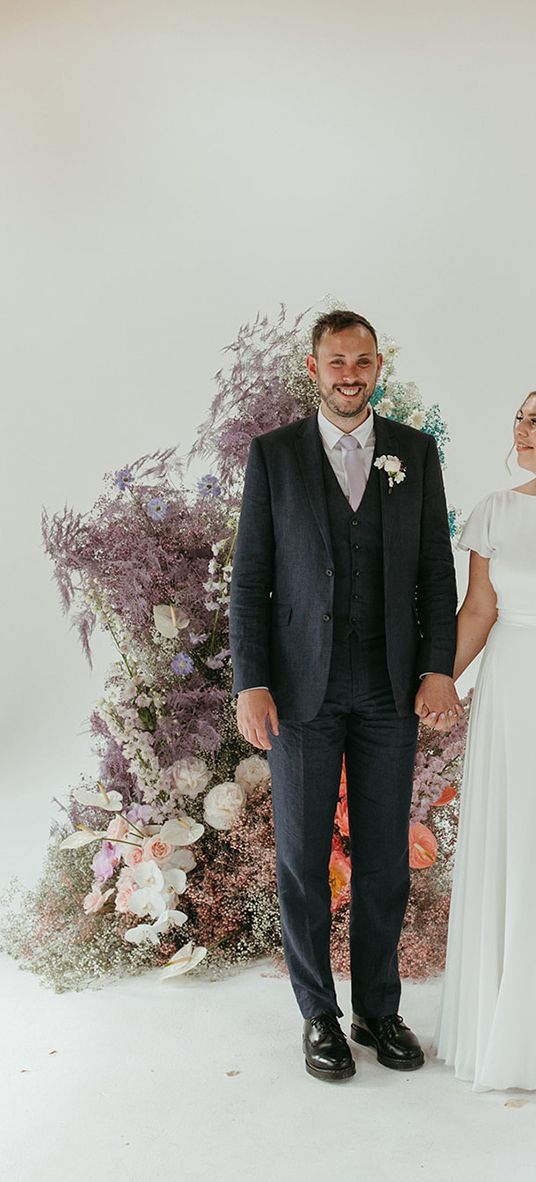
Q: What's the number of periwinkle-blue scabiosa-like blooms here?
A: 4